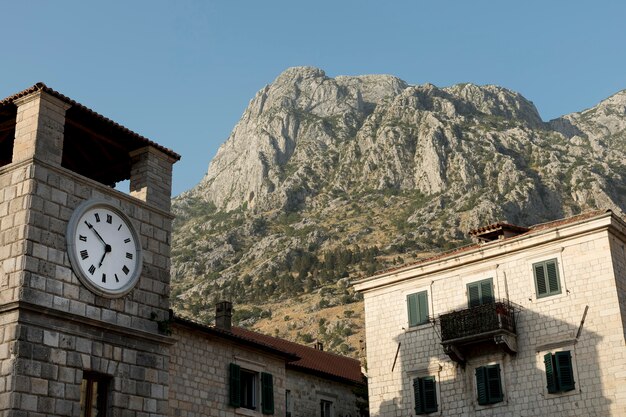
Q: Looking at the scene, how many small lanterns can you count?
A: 0